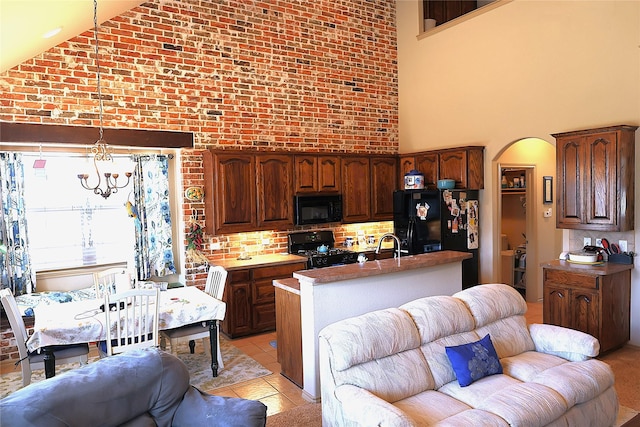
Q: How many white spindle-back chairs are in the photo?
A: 4